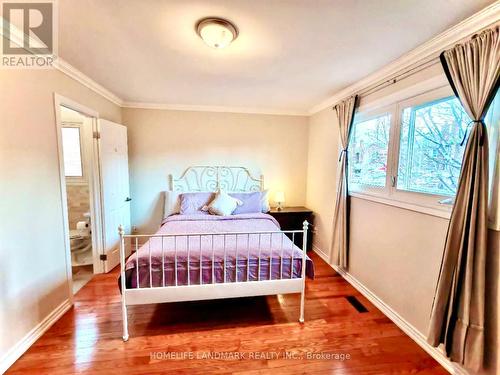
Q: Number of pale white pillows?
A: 1